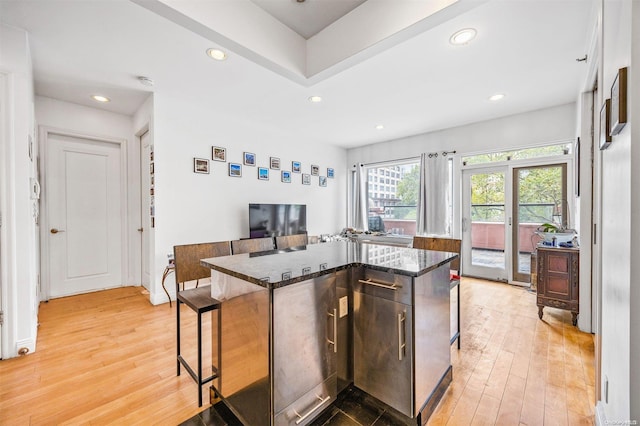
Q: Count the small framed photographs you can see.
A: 12